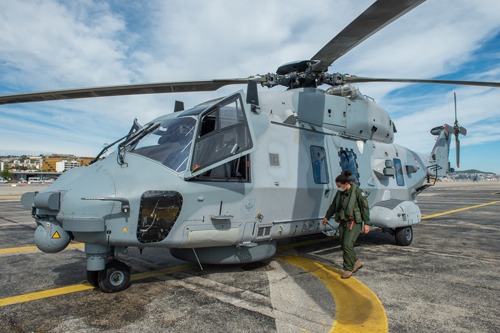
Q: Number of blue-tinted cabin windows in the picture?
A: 3